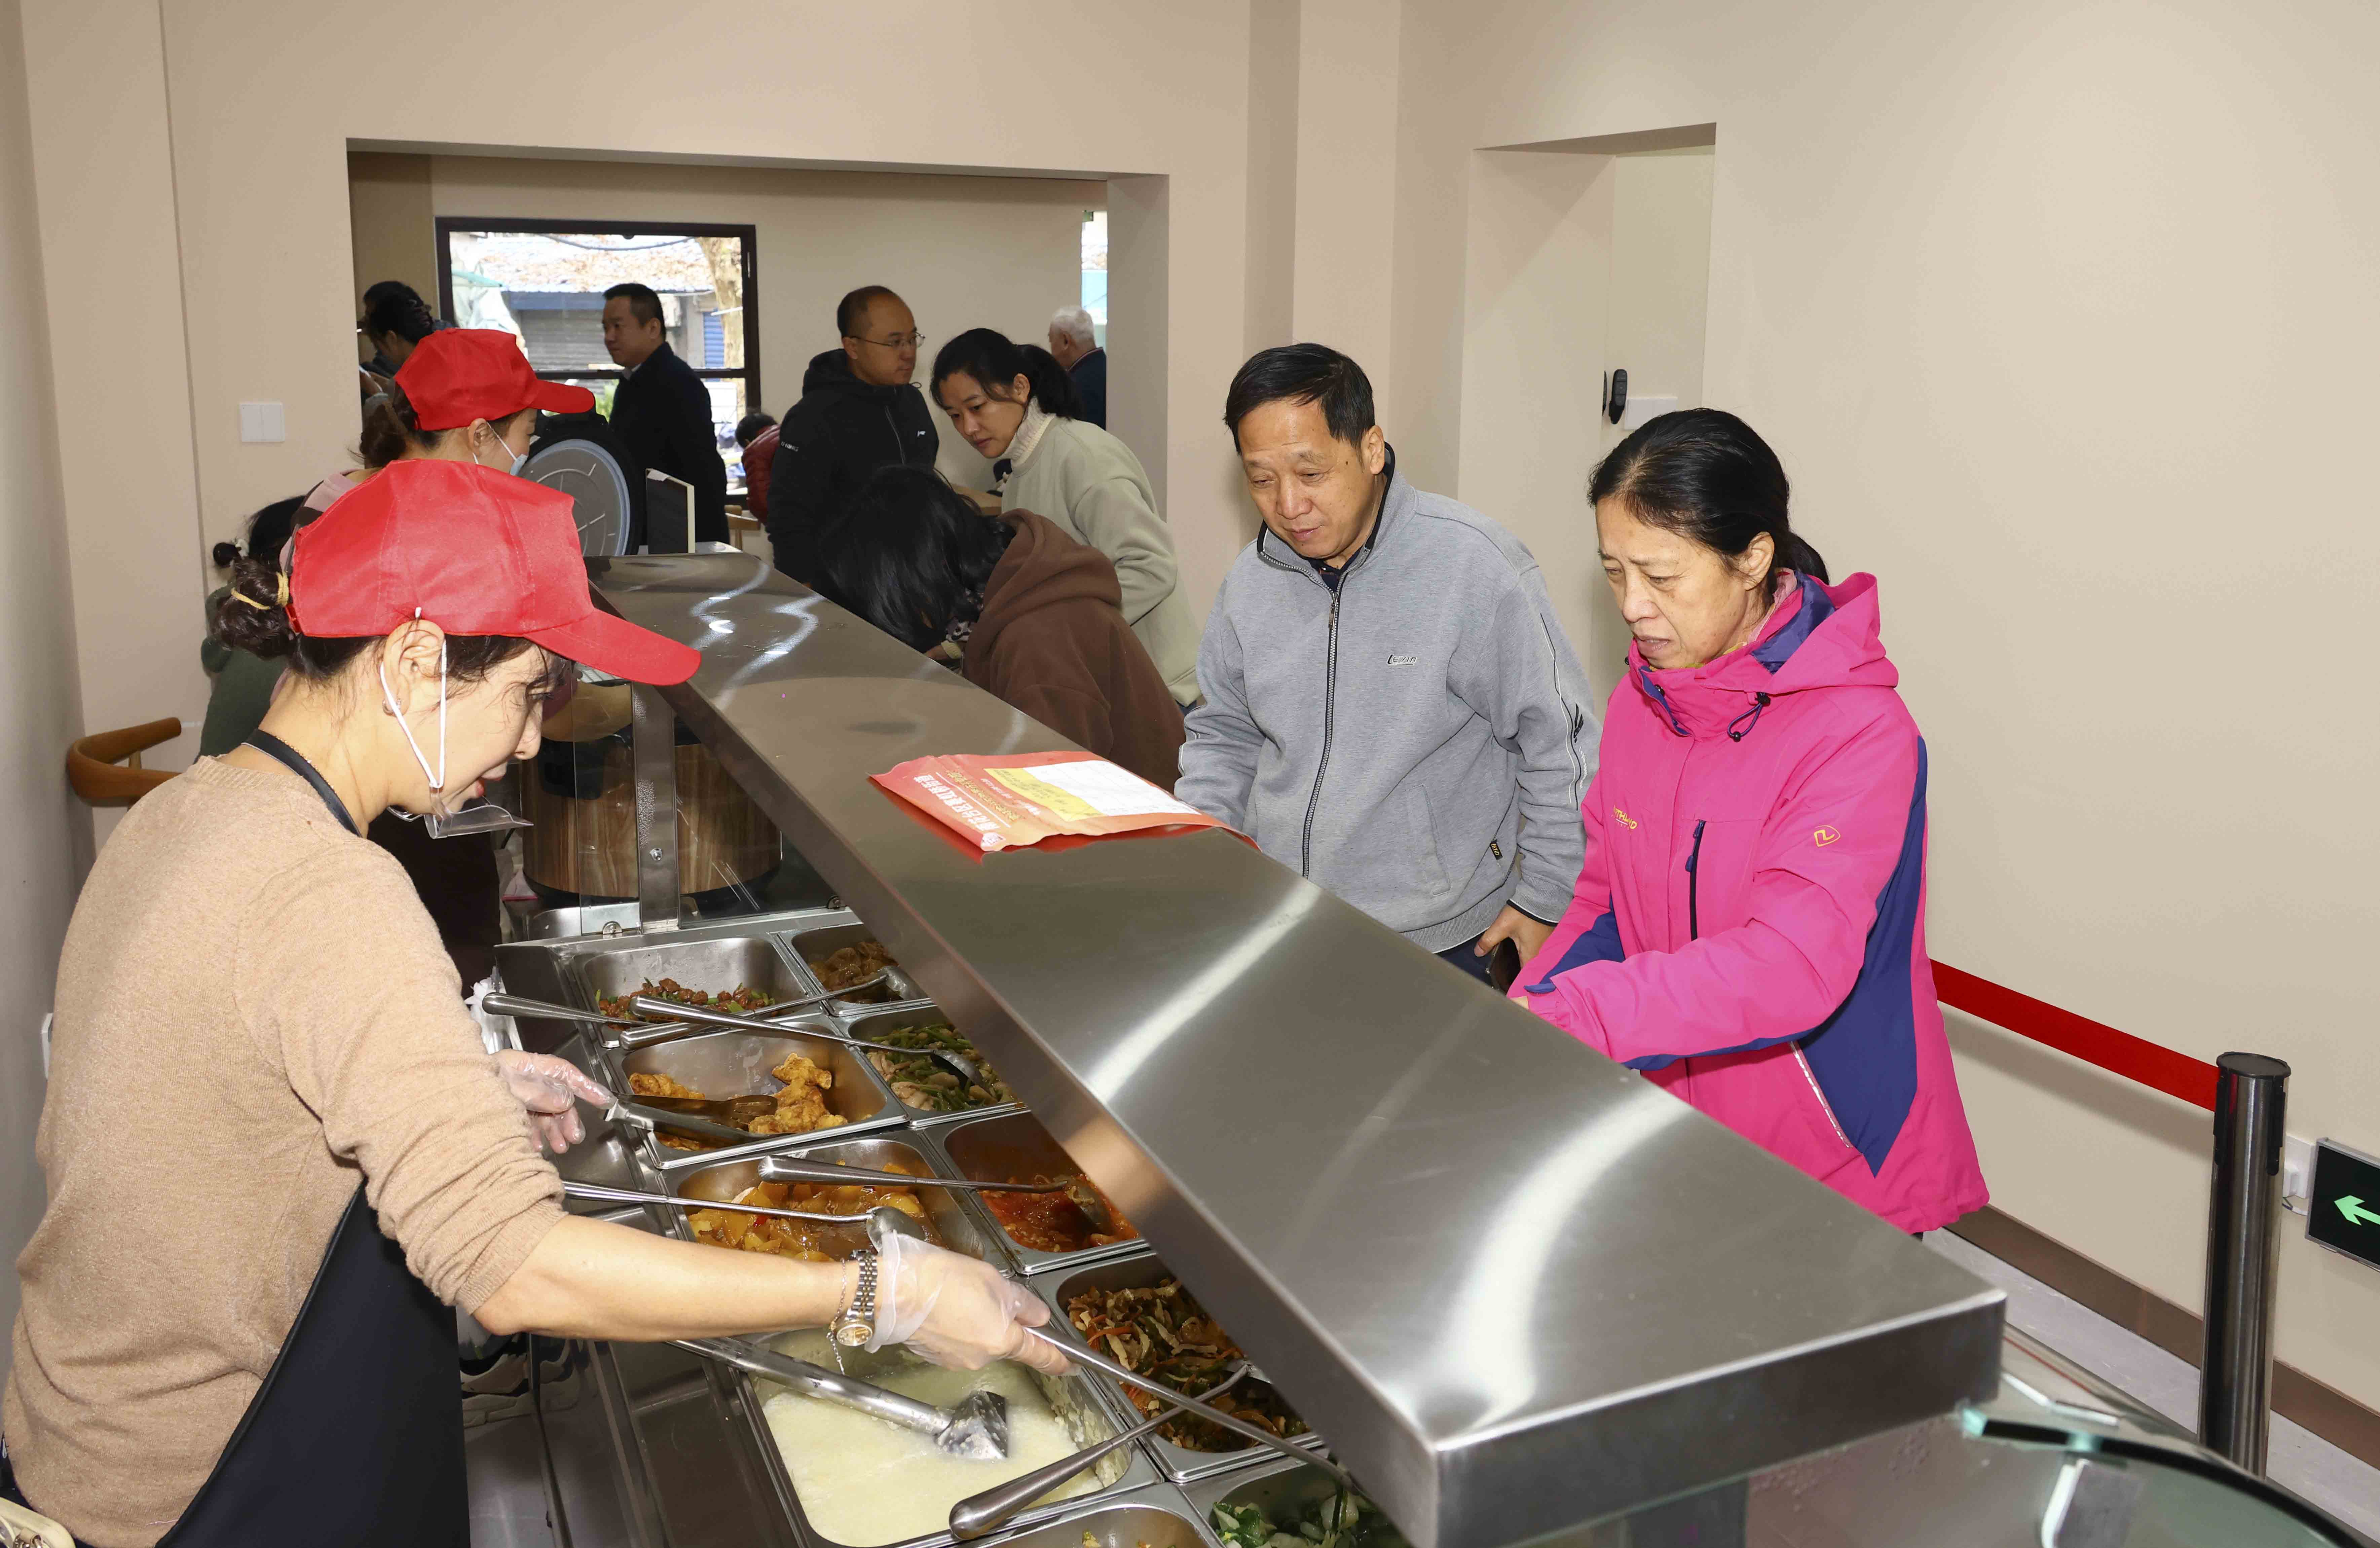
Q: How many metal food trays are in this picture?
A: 10